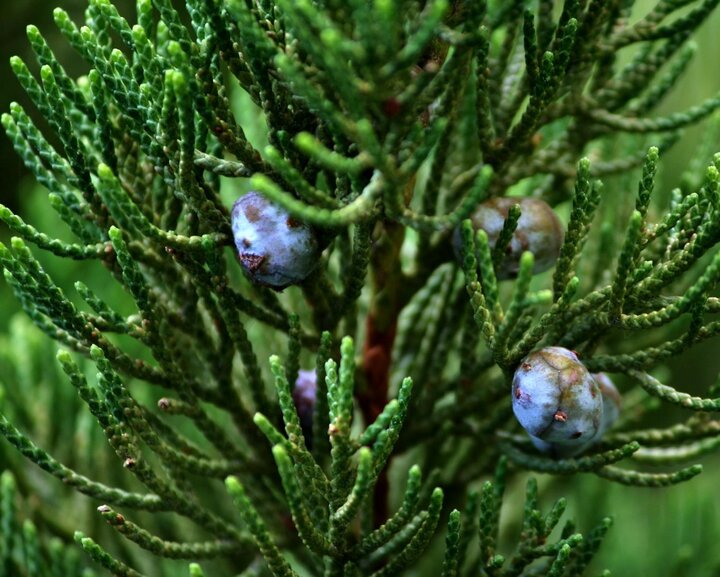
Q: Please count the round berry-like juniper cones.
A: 5